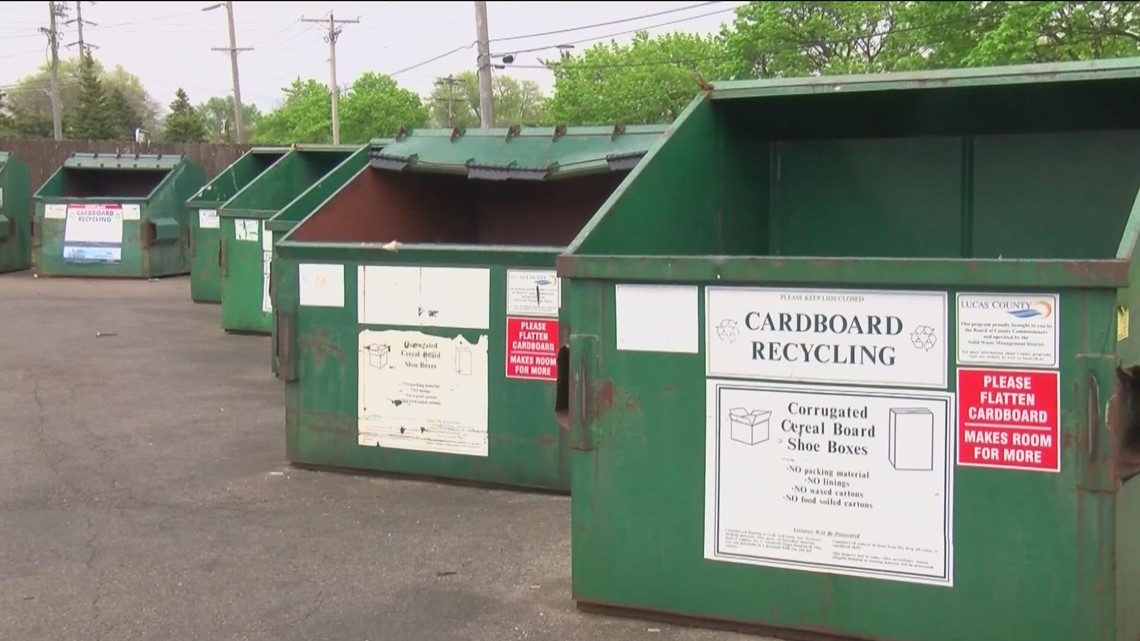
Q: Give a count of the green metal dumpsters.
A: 7